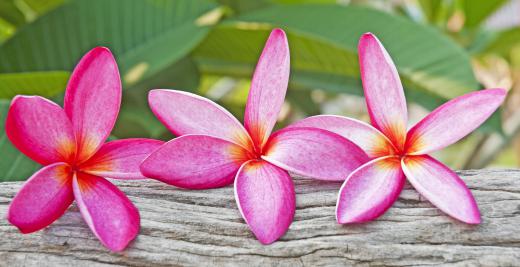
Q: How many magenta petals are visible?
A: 15